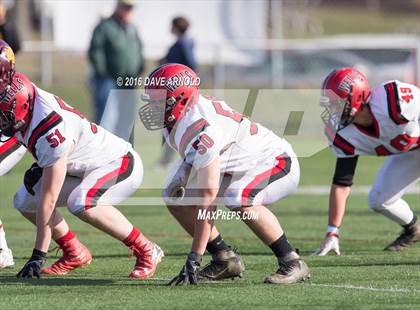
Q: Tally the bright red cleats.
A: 2